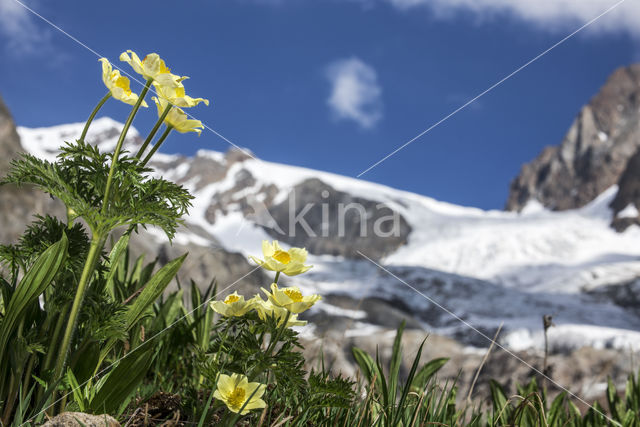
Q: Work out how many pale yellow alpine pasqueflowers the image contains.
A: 9